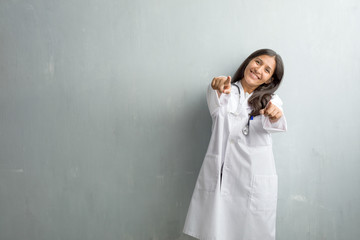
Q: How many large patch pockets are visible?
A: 2